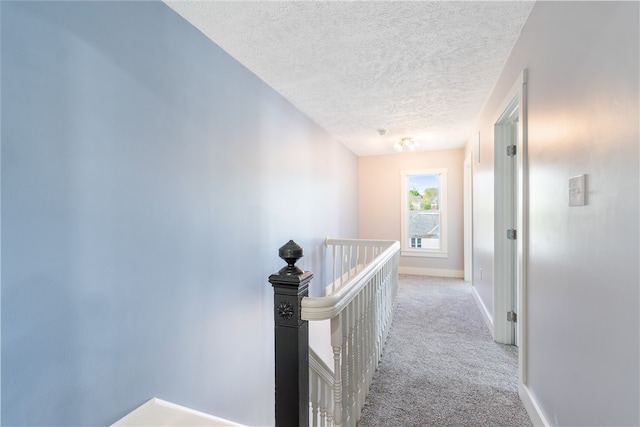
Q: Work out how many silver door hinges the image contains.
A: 3